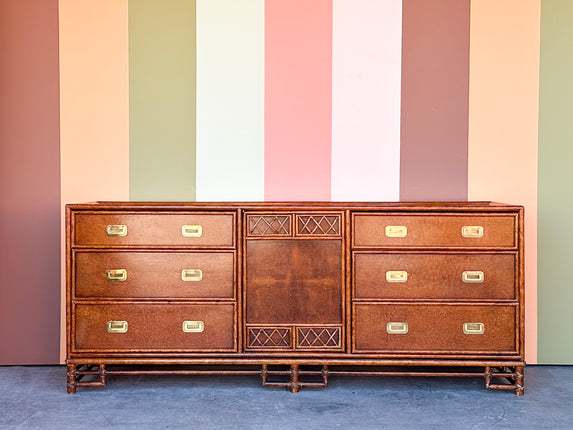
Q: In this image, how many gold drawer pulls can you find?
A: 12